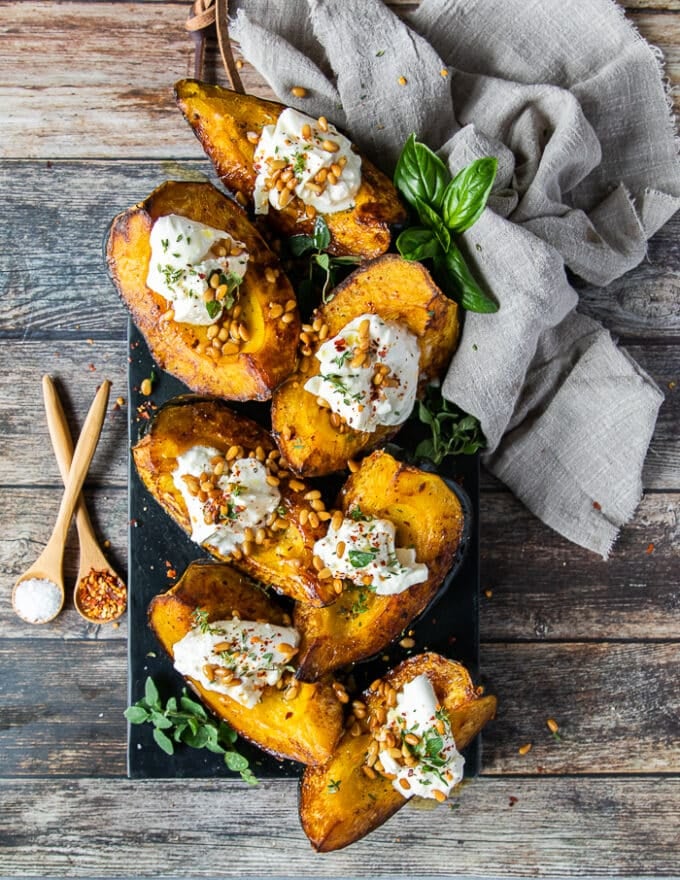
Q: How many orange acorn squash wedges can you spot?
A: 7